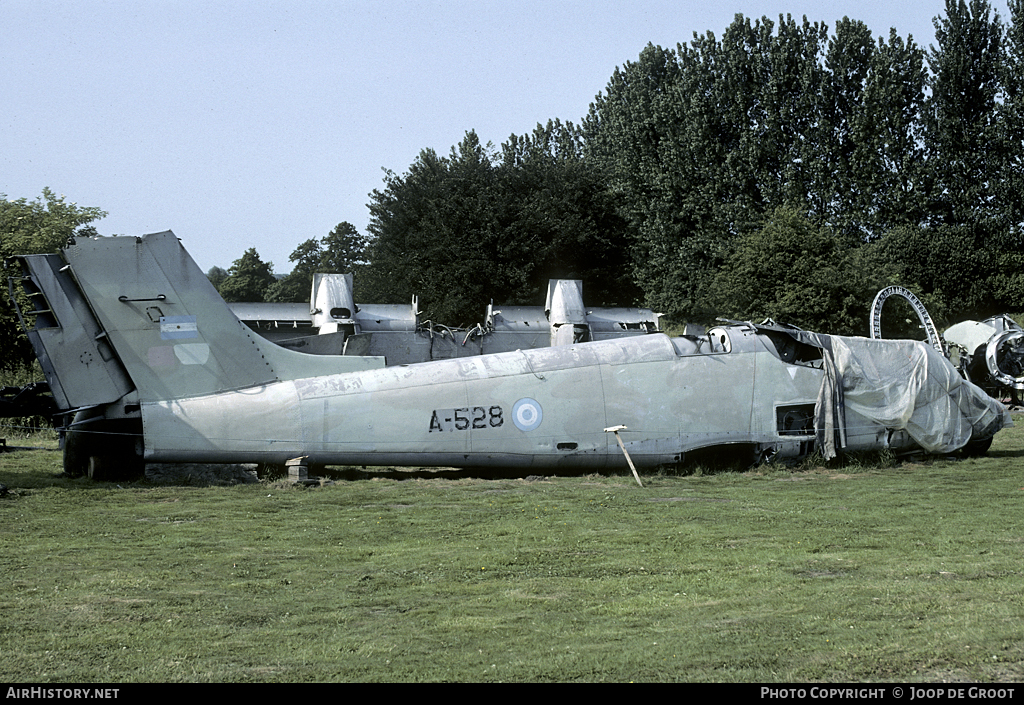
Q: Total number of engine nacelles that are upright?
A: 2